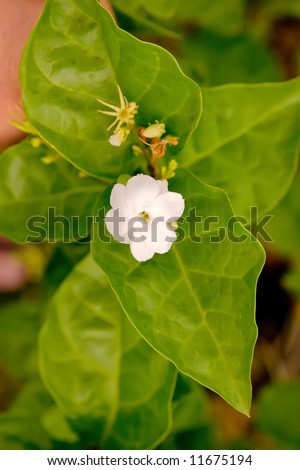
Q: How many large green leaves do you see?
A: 5